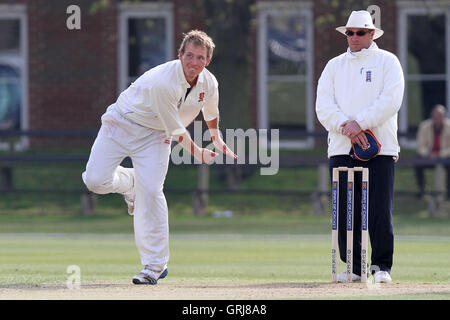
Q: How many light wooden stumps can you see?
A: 3